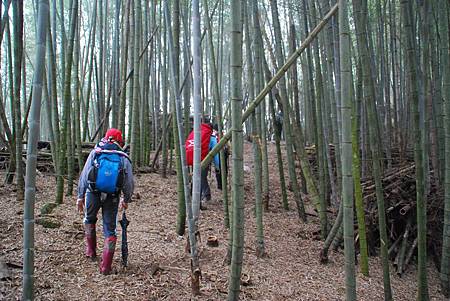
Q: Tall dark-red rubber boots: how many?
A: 2